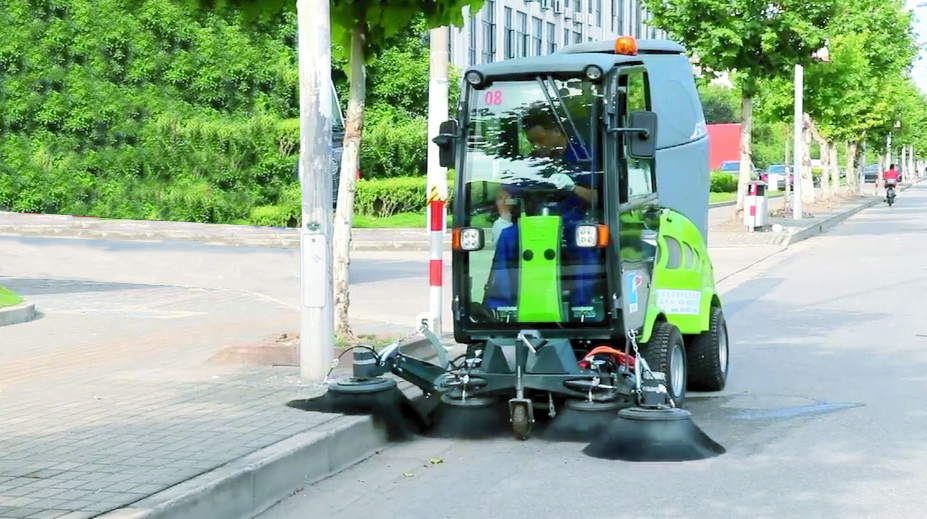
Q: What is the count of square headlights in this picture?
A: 2